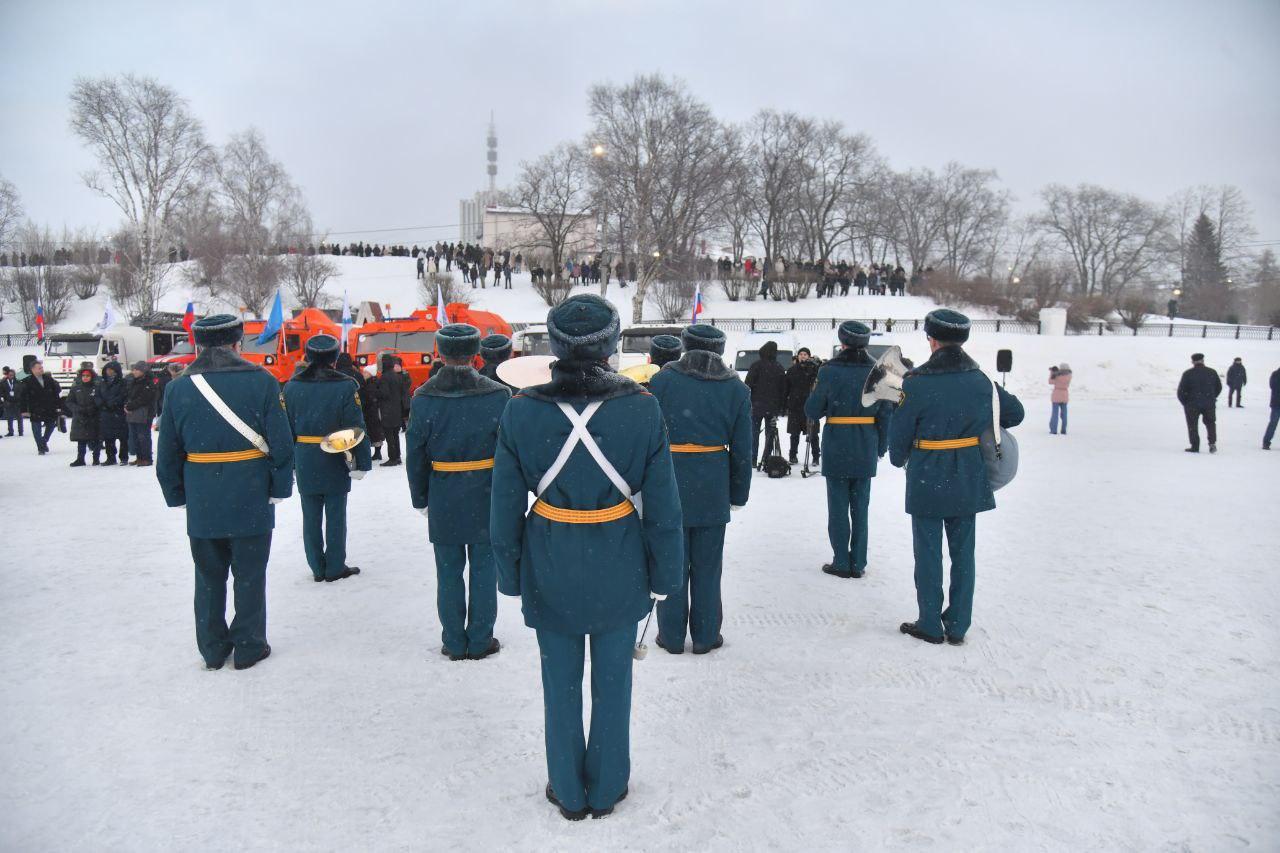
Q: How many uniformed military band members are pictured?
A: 9